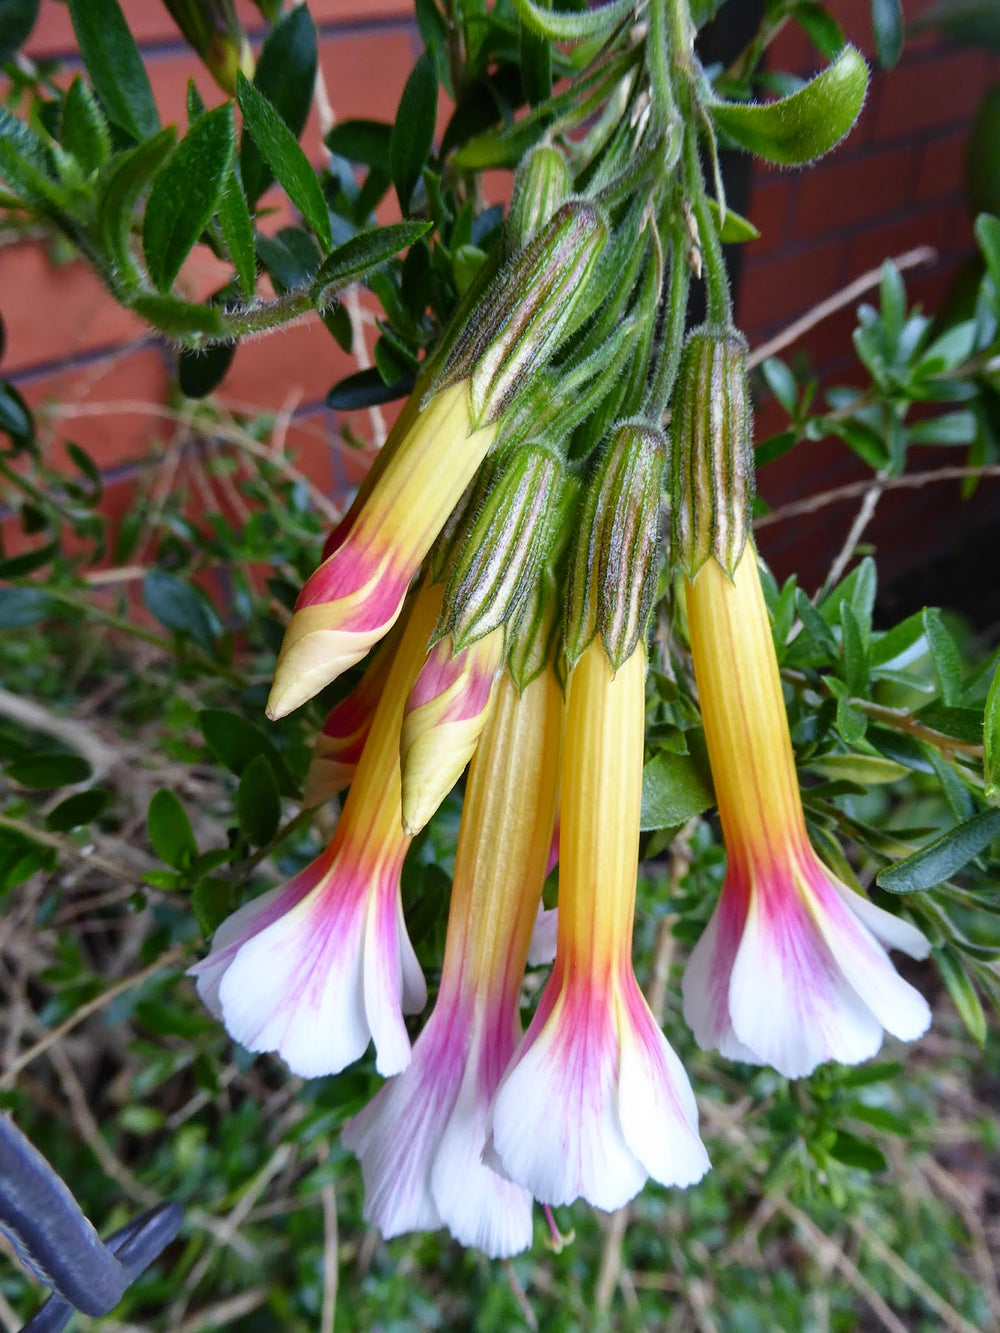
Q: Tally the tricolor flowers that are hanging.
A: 4